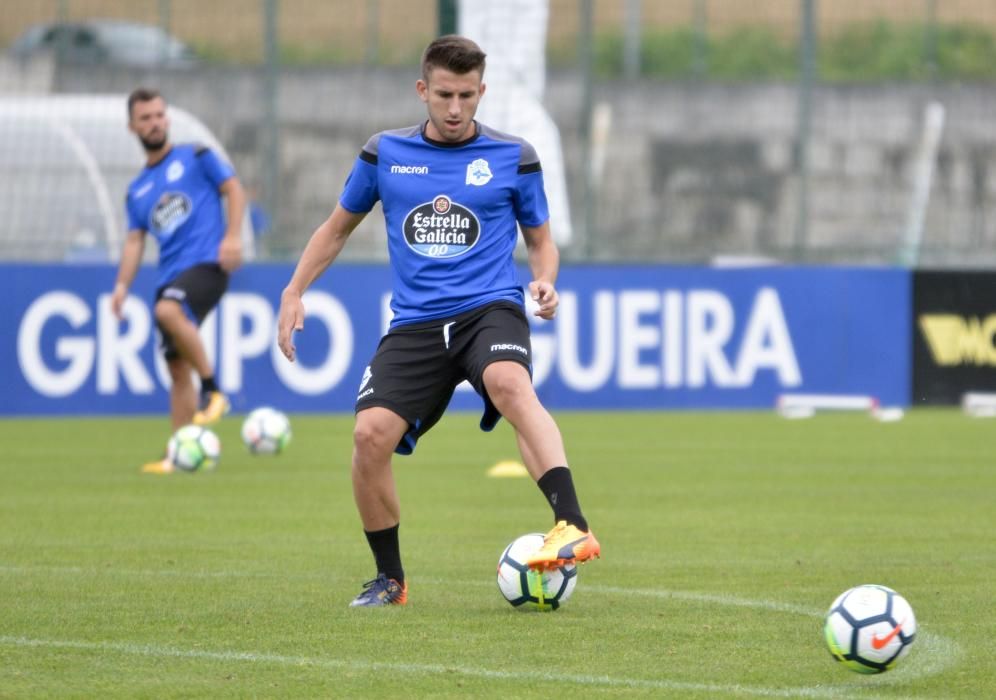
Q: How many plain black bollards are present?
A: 0